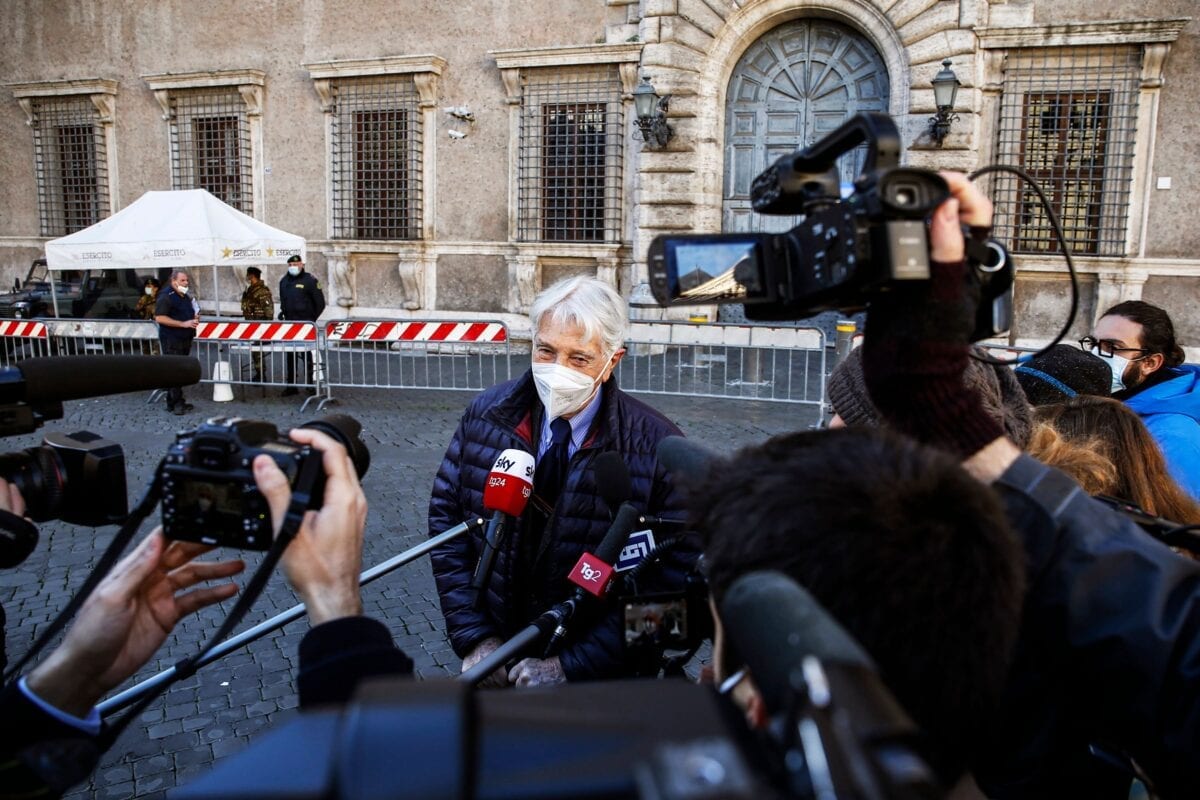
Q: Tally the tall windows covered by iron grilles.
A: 5